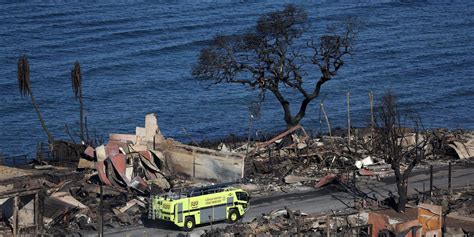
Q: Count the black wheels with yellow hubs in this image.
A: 2